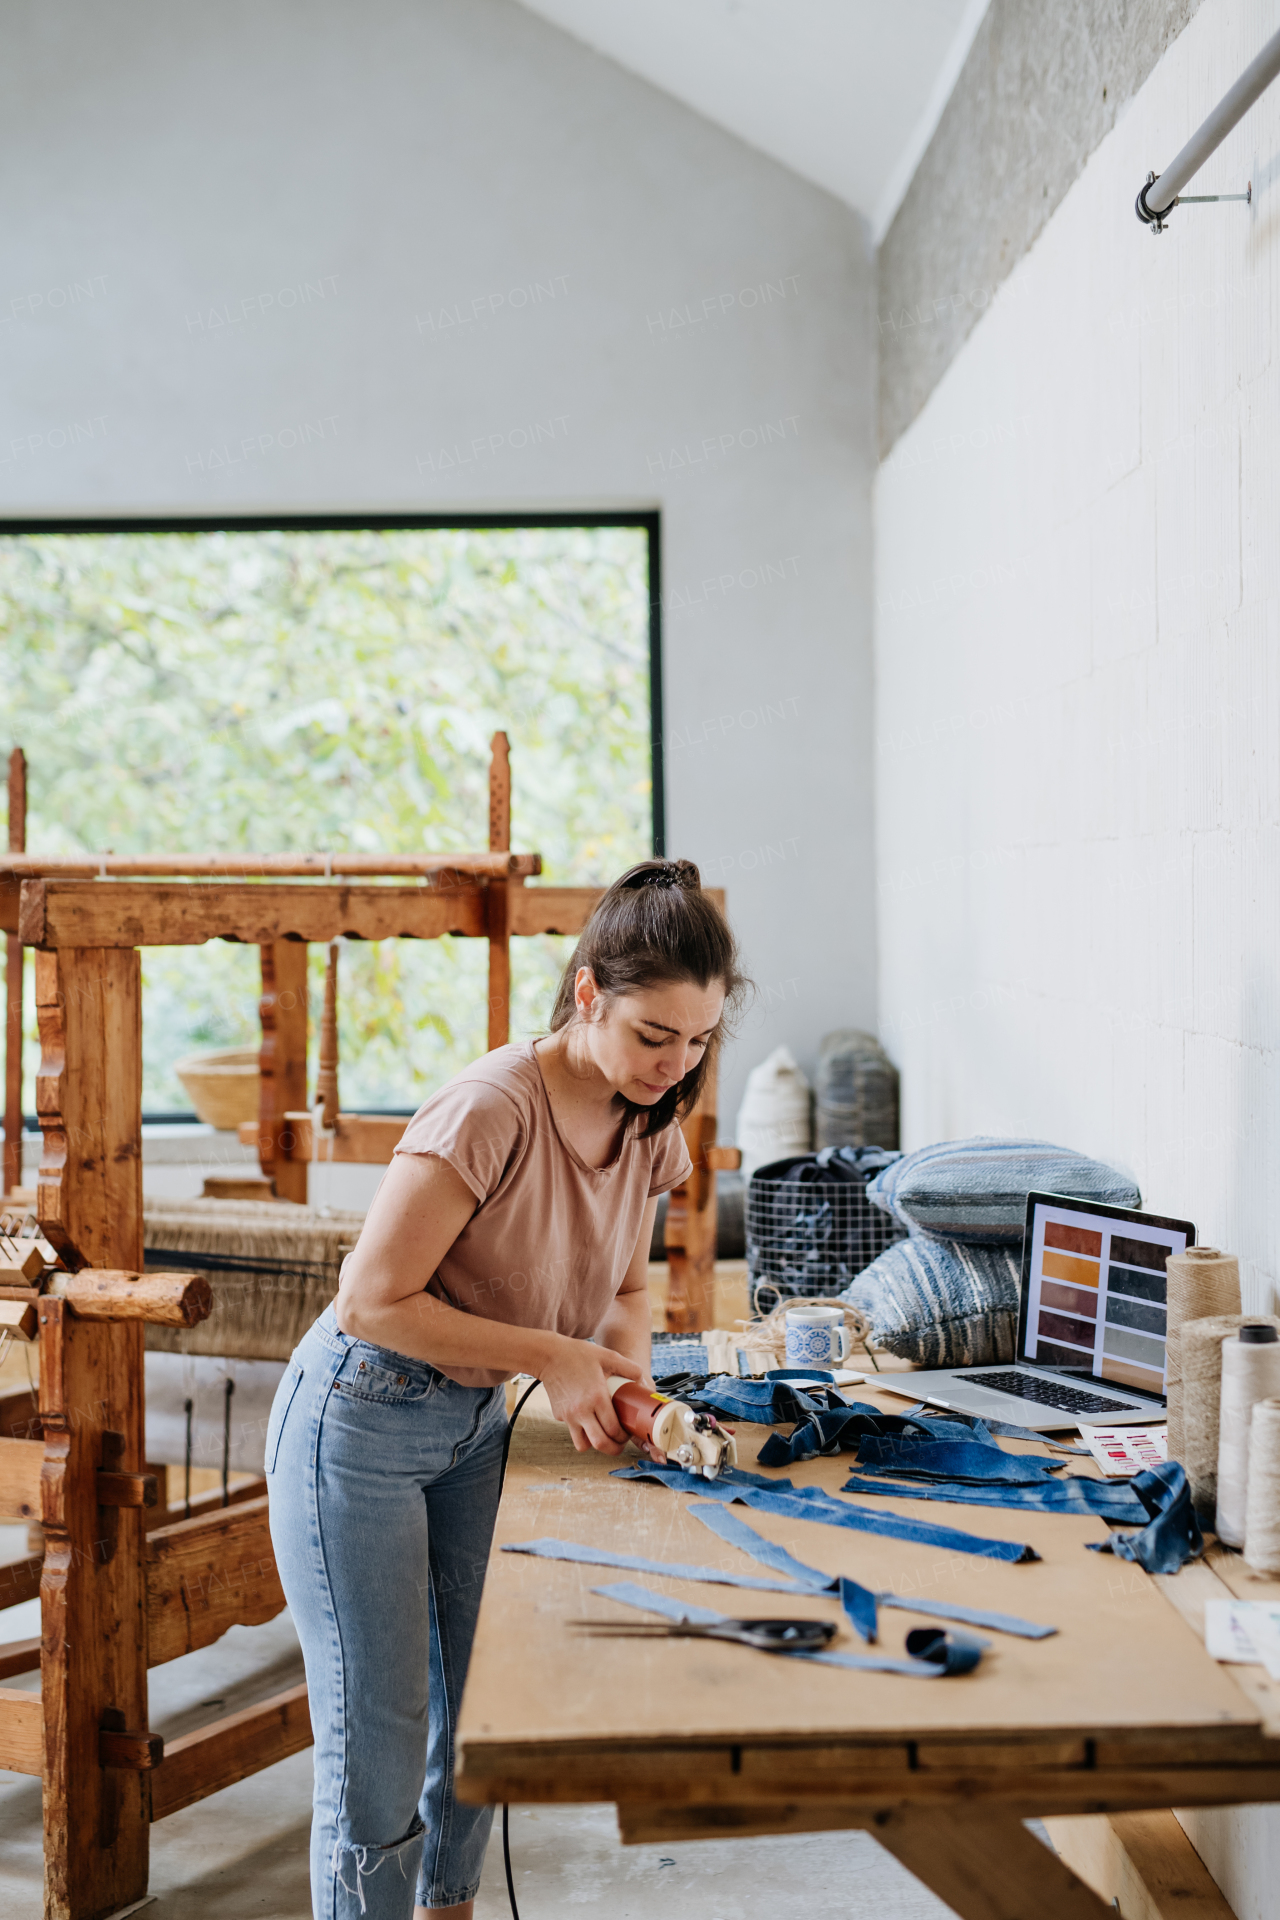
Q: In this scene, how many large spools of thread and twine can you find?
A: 4